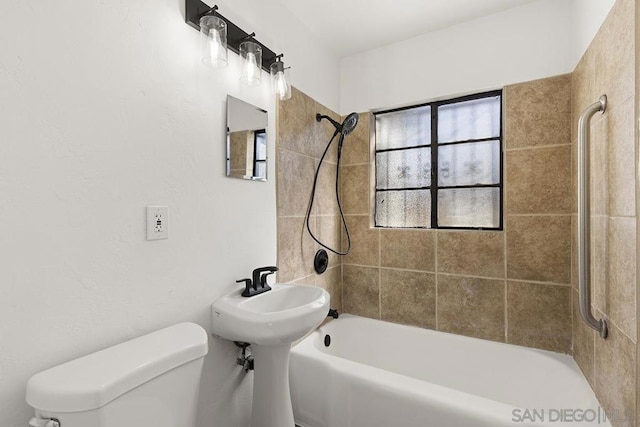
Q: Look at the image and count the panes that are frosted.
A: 6